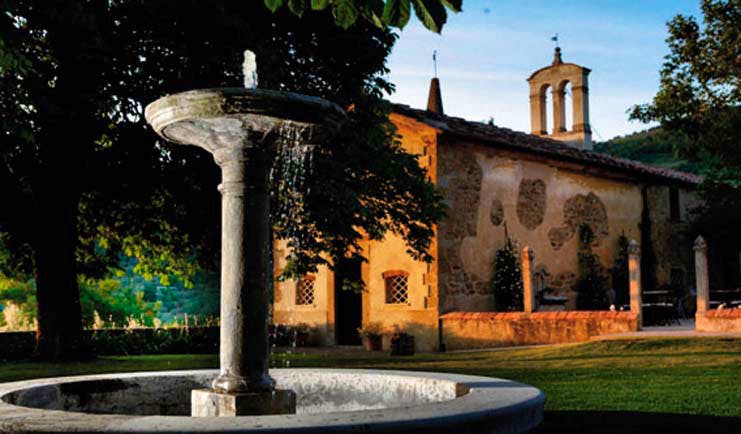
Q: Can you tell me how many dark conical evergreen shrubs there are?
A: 3